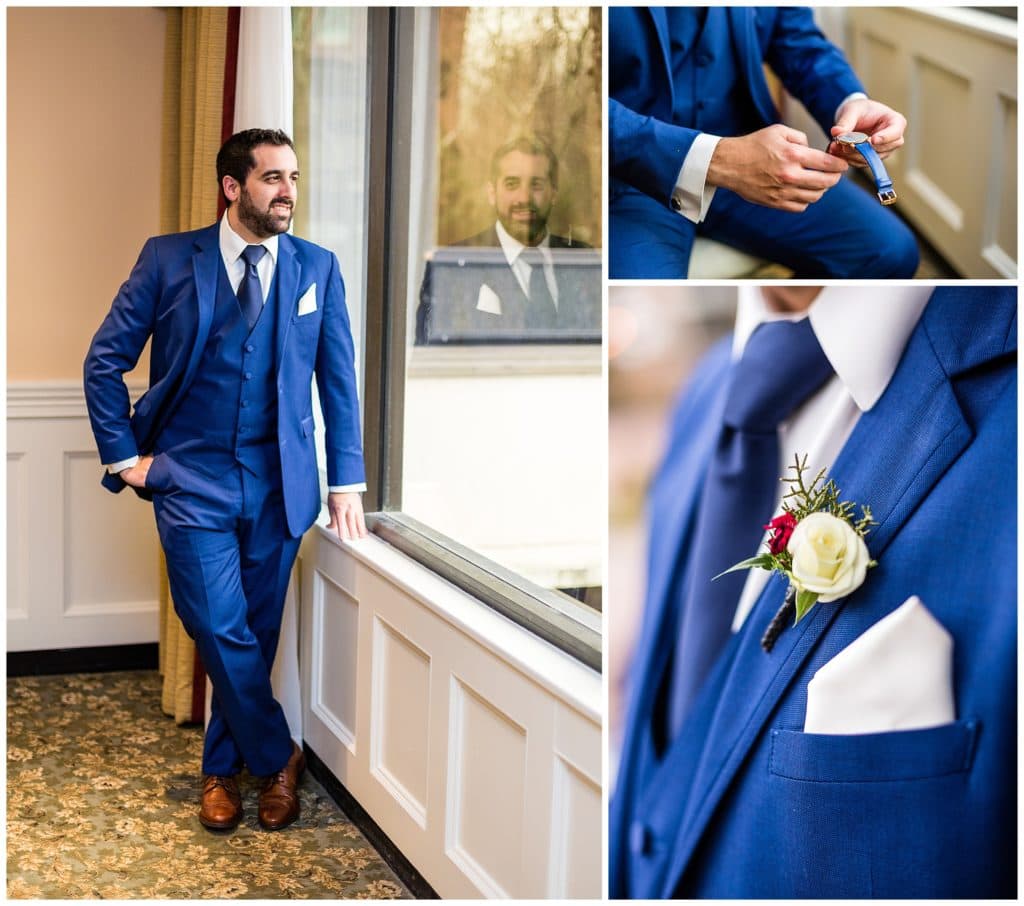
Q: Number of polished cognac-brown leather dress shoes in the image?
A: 2